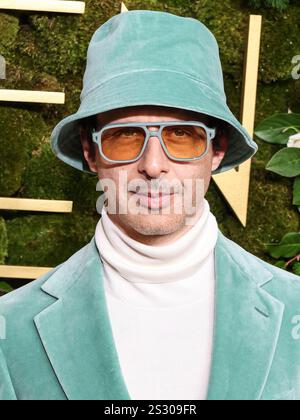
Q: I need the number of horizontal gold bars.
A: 4